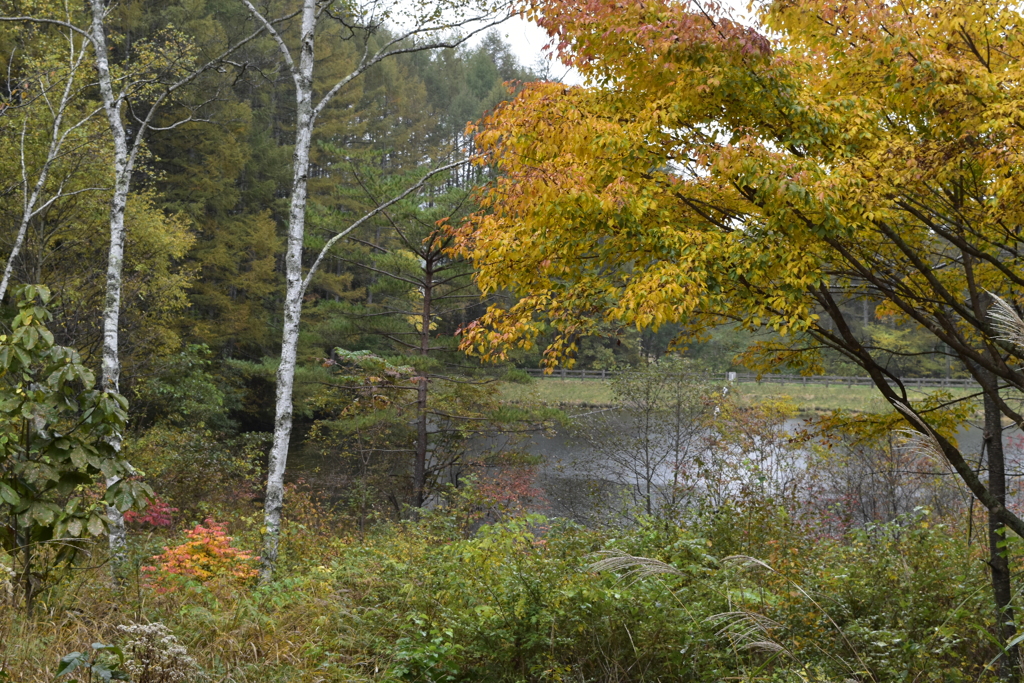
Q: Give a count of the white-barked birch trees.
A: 3